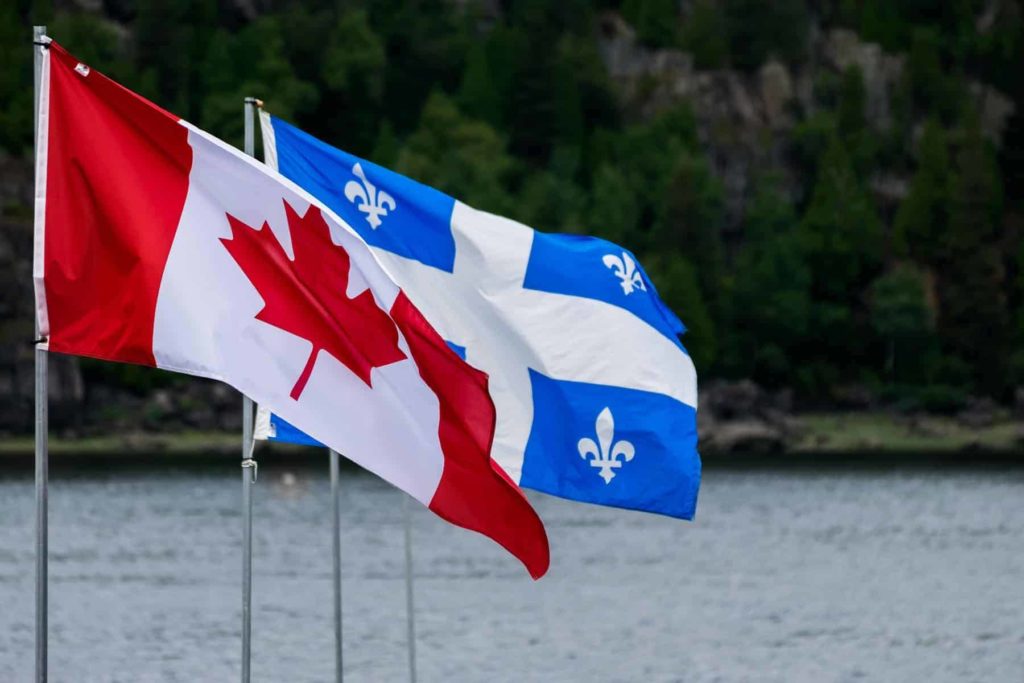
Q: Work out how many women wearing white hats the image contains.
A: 0